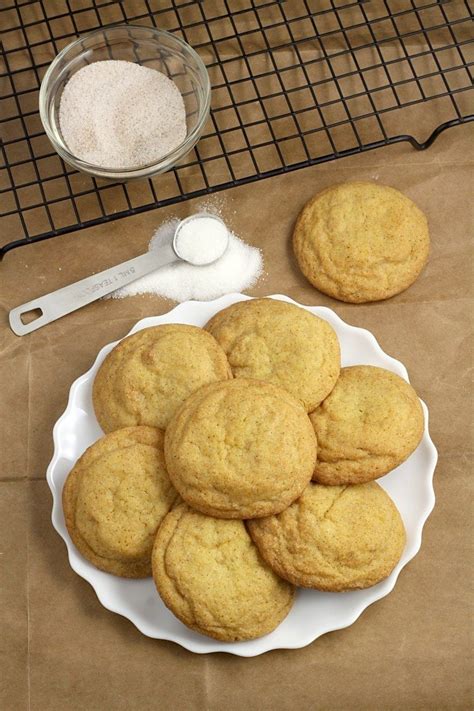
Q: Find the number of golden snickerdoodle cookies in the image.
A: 8